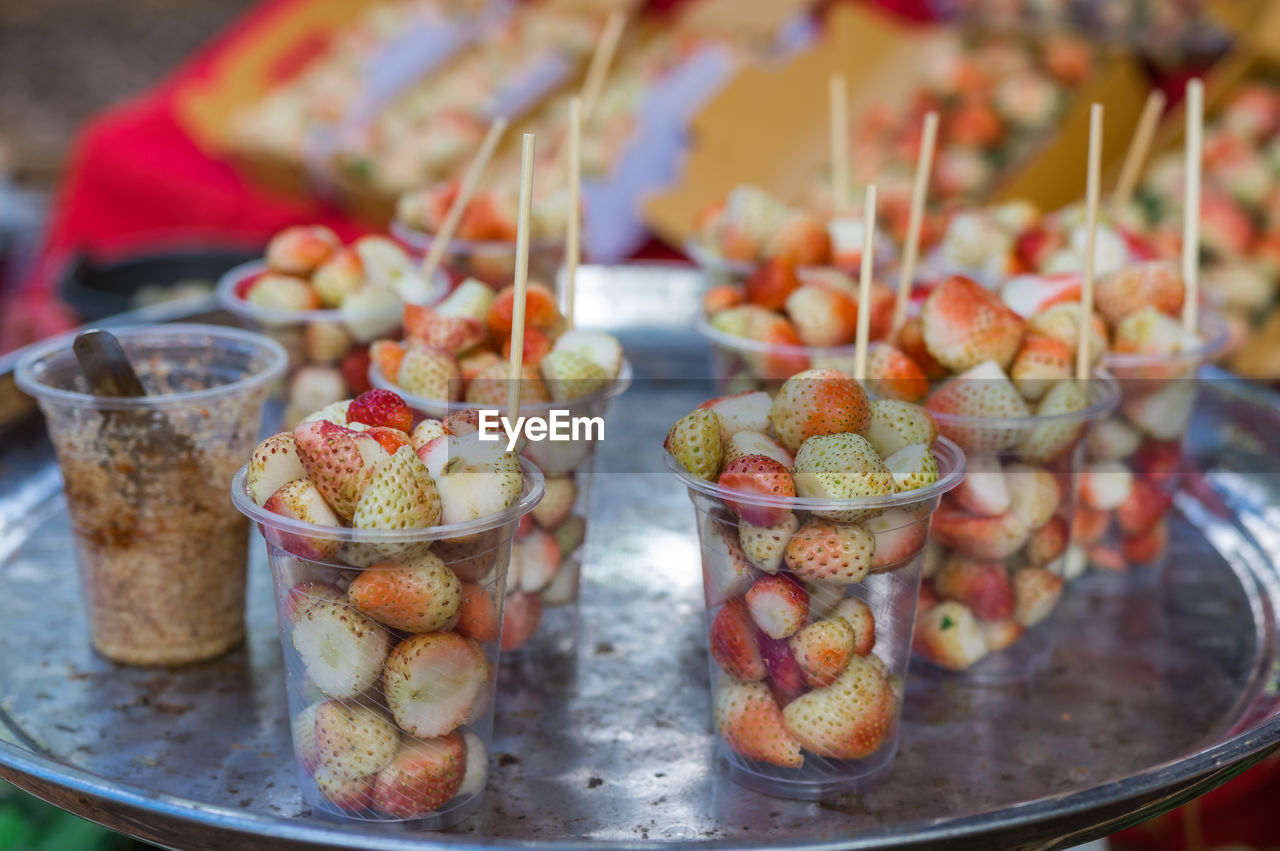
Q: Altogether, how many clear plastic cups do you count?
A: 11